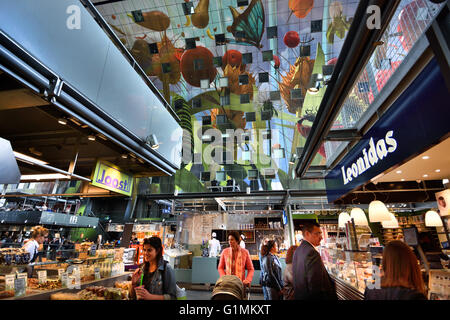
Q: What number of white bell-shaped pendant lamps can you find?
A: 5